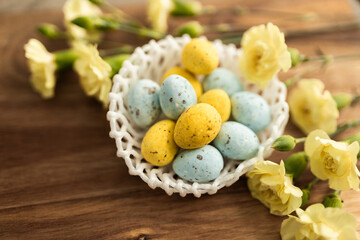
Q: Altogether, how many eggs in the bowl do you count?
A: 11